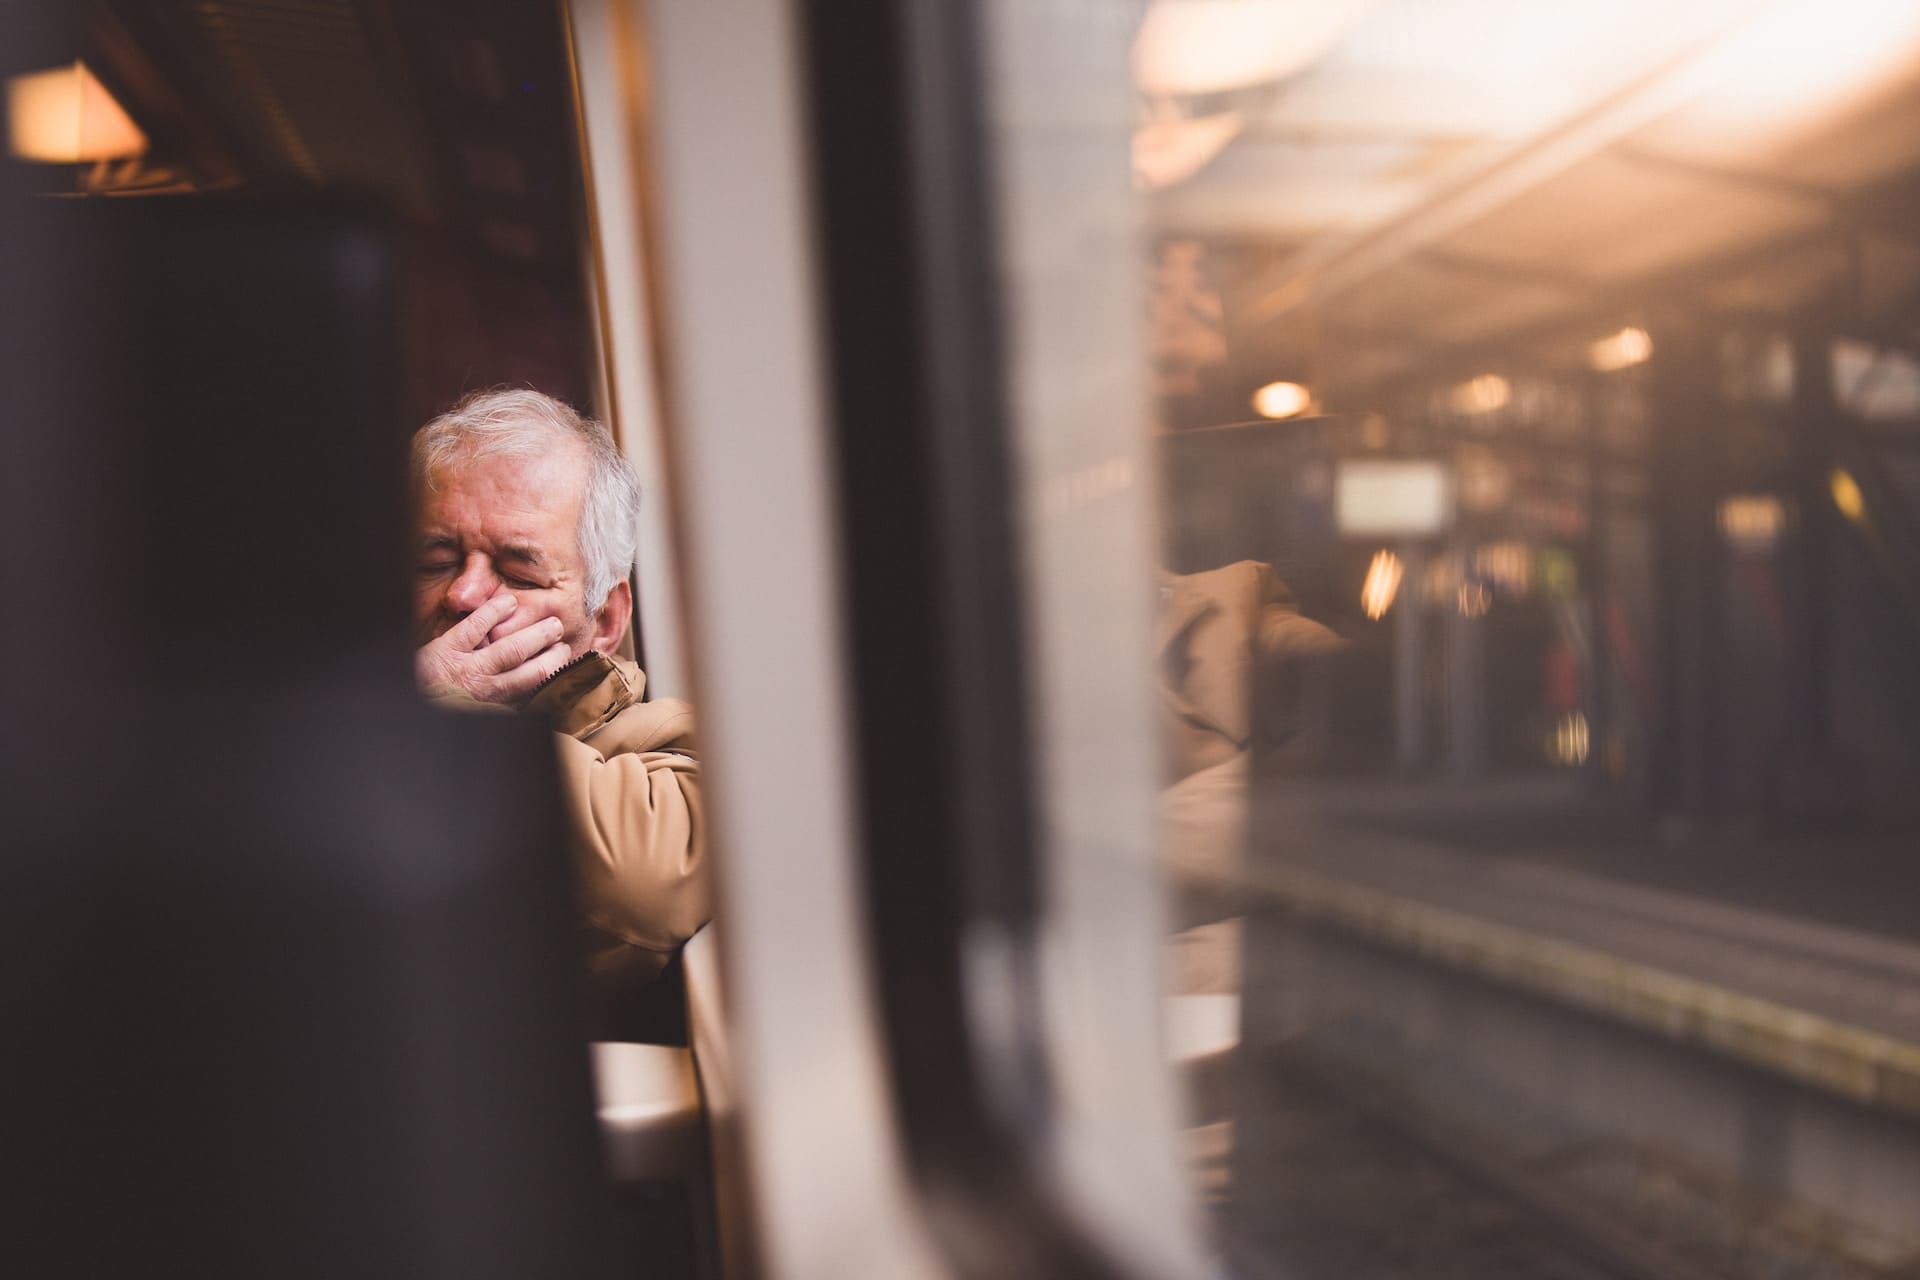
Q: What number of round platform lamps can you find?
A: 3